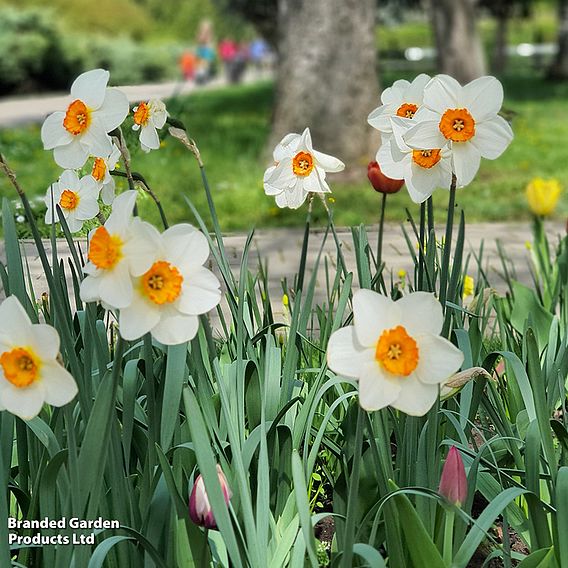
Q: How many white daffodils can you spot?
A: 12